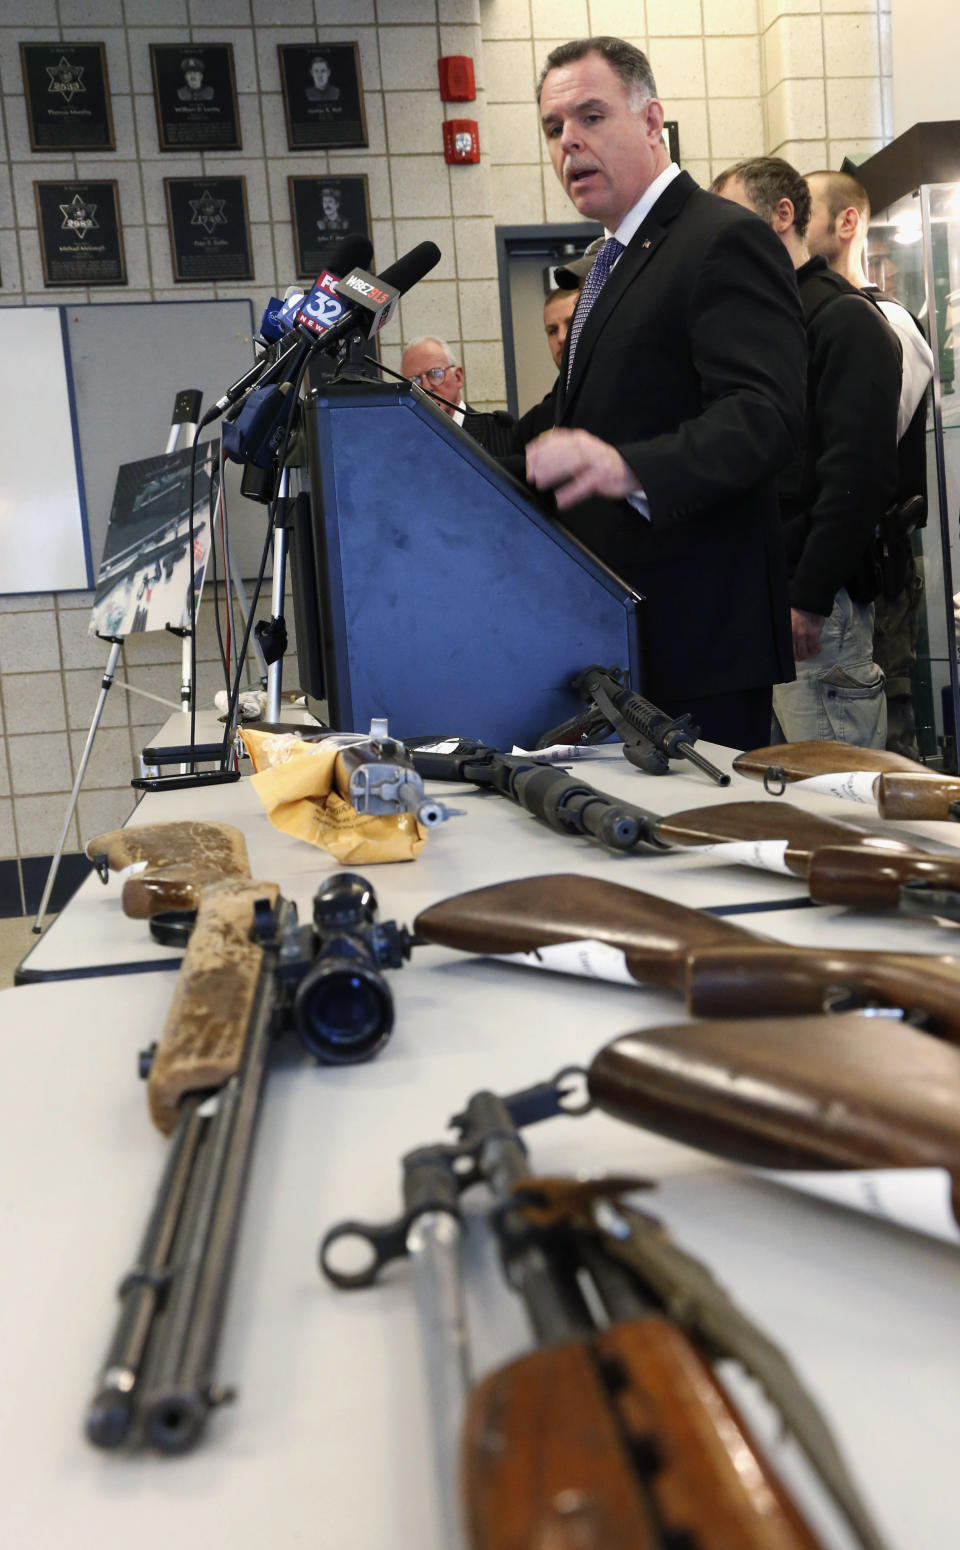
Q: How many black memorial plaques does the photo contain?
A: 6